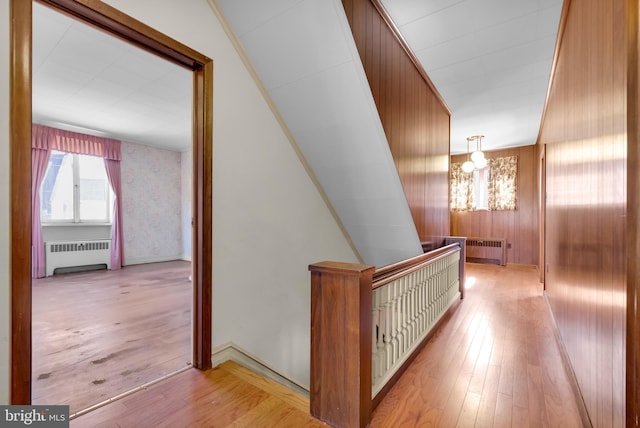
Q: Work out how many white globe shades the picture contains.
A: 3